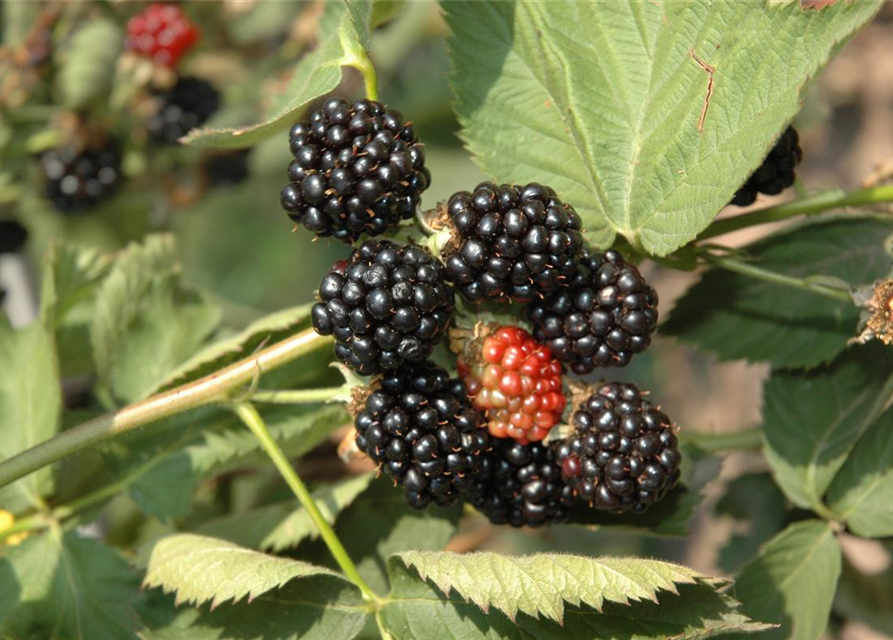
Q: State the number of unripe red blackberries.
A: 2